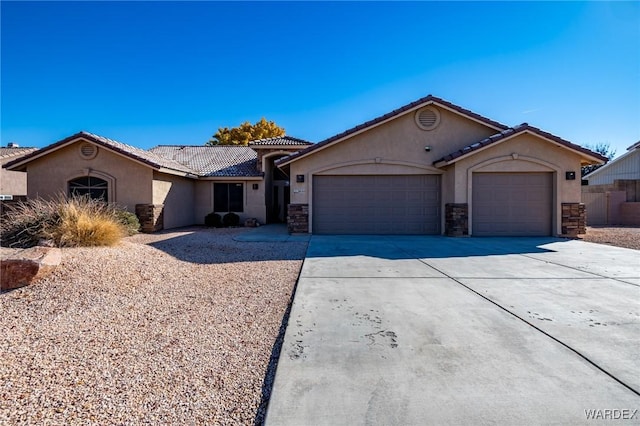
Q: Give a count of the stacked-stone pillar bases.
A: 4